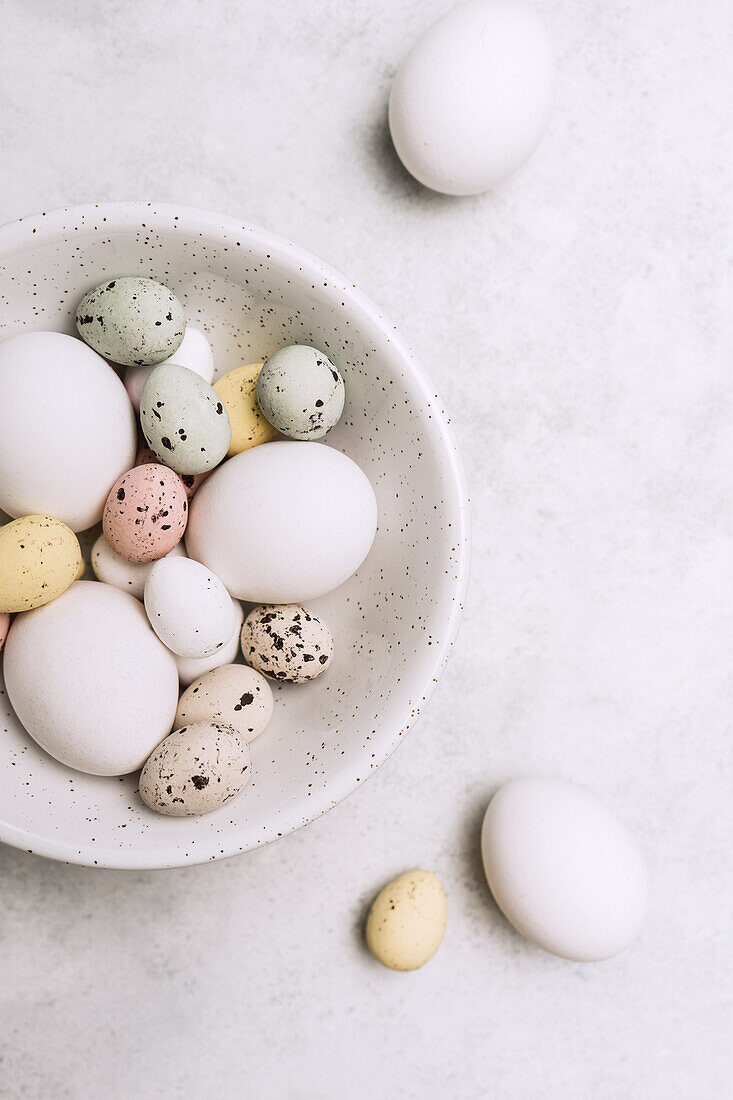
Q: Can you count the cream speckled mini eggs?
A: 3